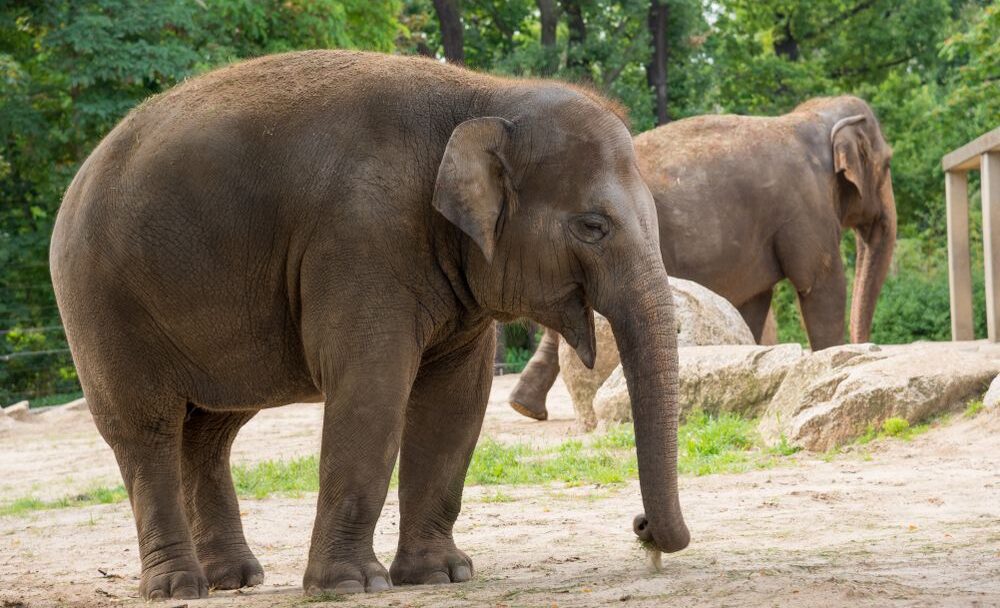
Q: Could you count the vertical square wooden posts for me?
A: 2